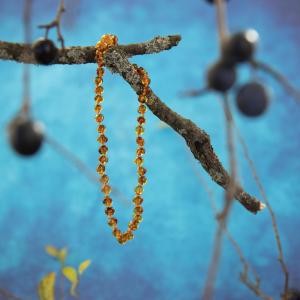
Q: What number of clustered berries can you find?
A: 3